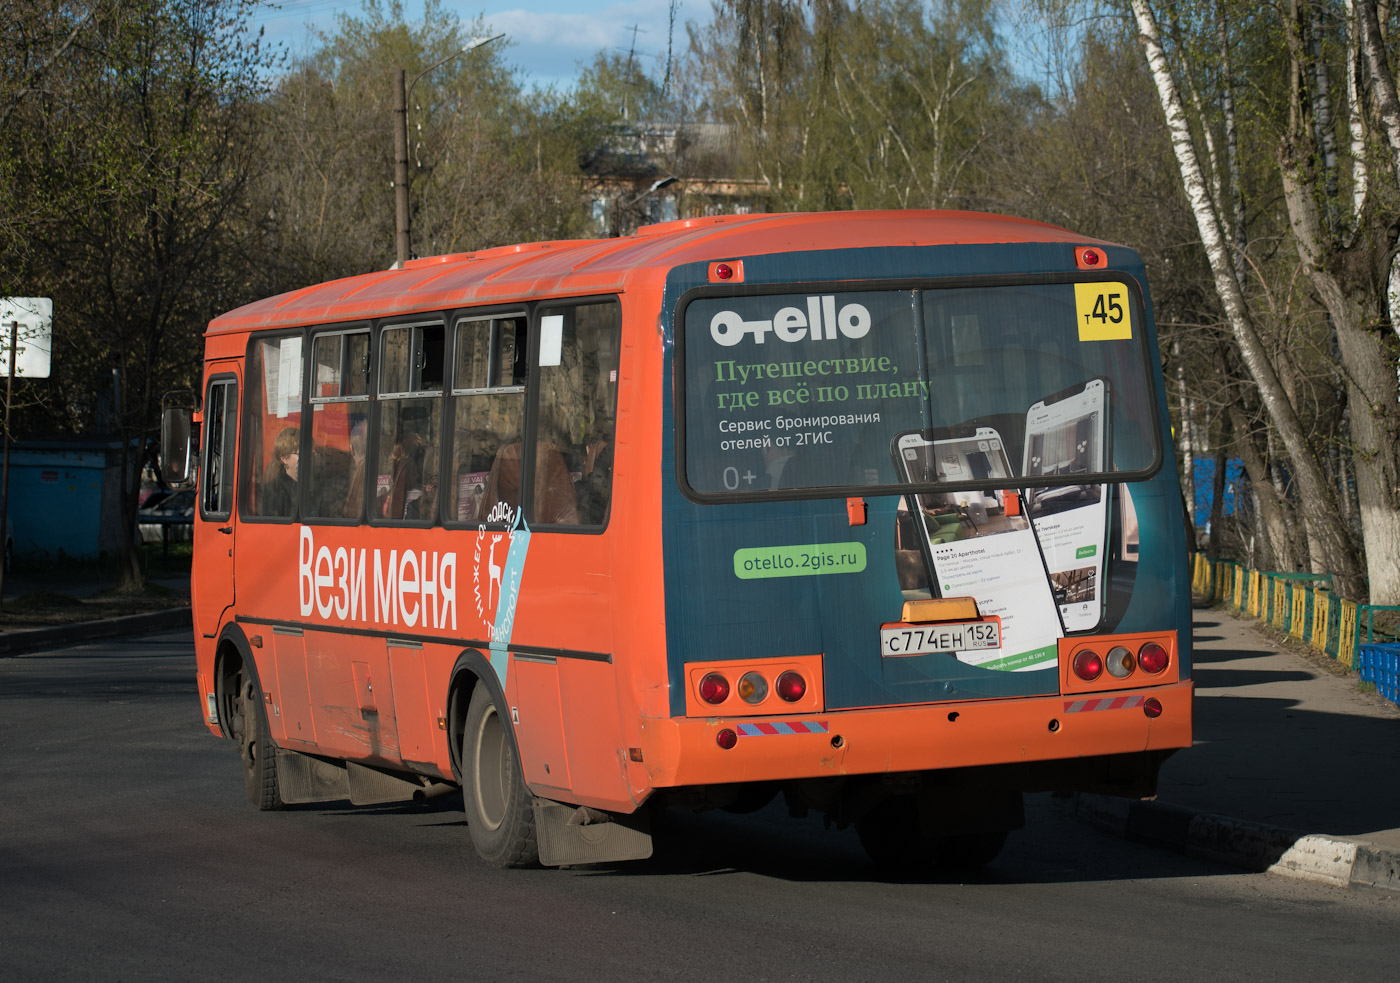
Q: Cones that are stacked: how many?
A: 0